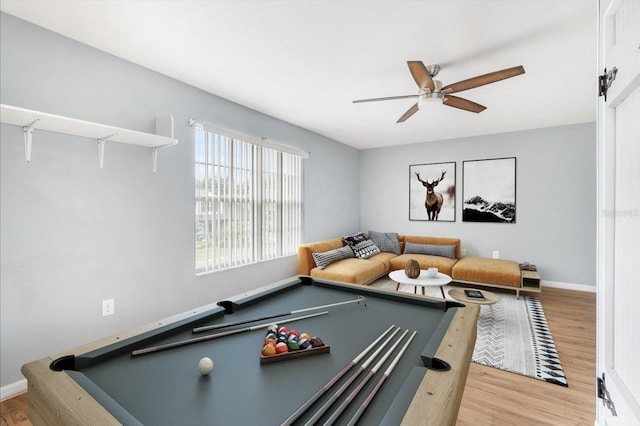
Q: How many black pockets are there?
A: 5